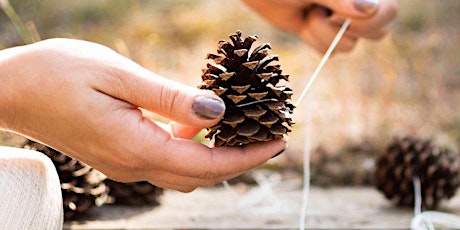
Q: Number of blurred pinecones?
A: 3